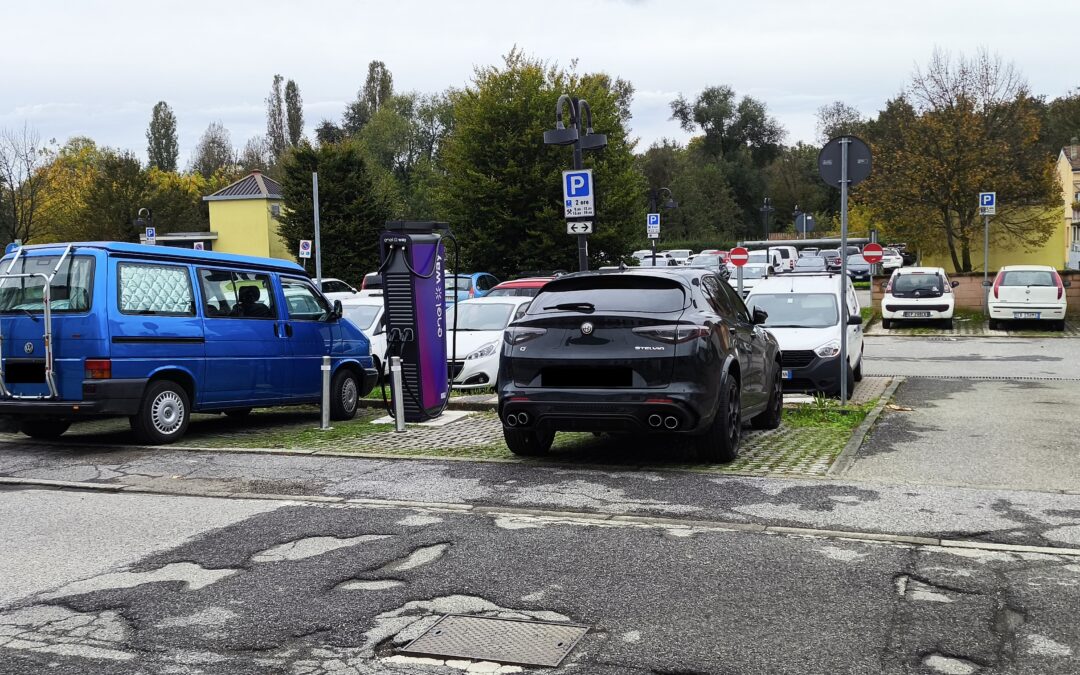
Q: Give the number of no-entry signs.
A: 2